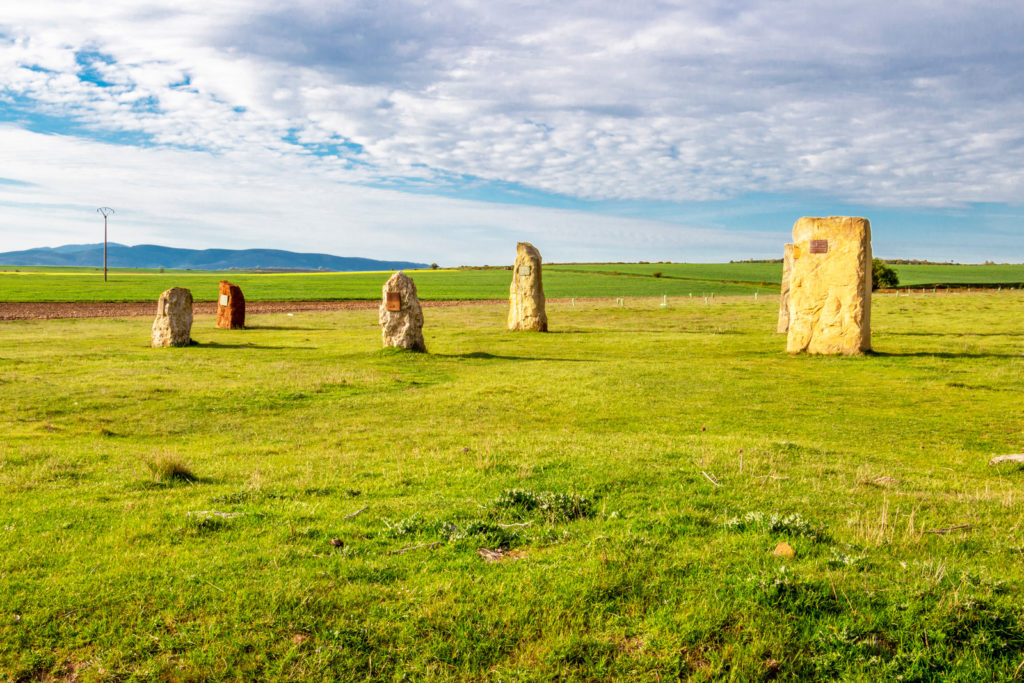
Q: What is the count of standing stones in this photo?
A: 6